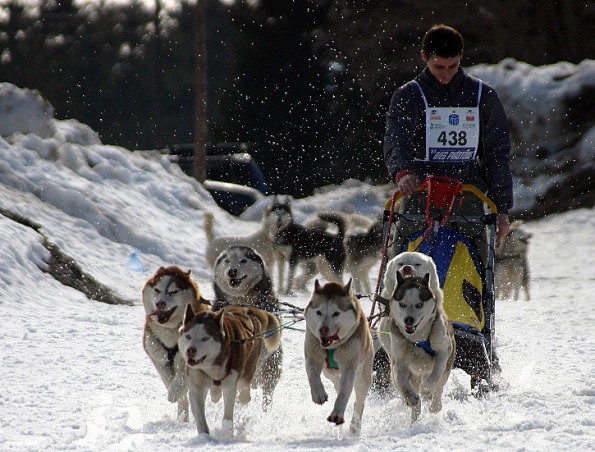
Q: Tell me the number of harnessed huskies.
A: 6